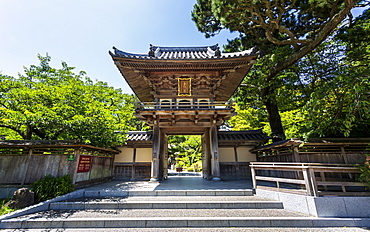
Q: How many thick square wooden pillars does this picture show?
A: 2